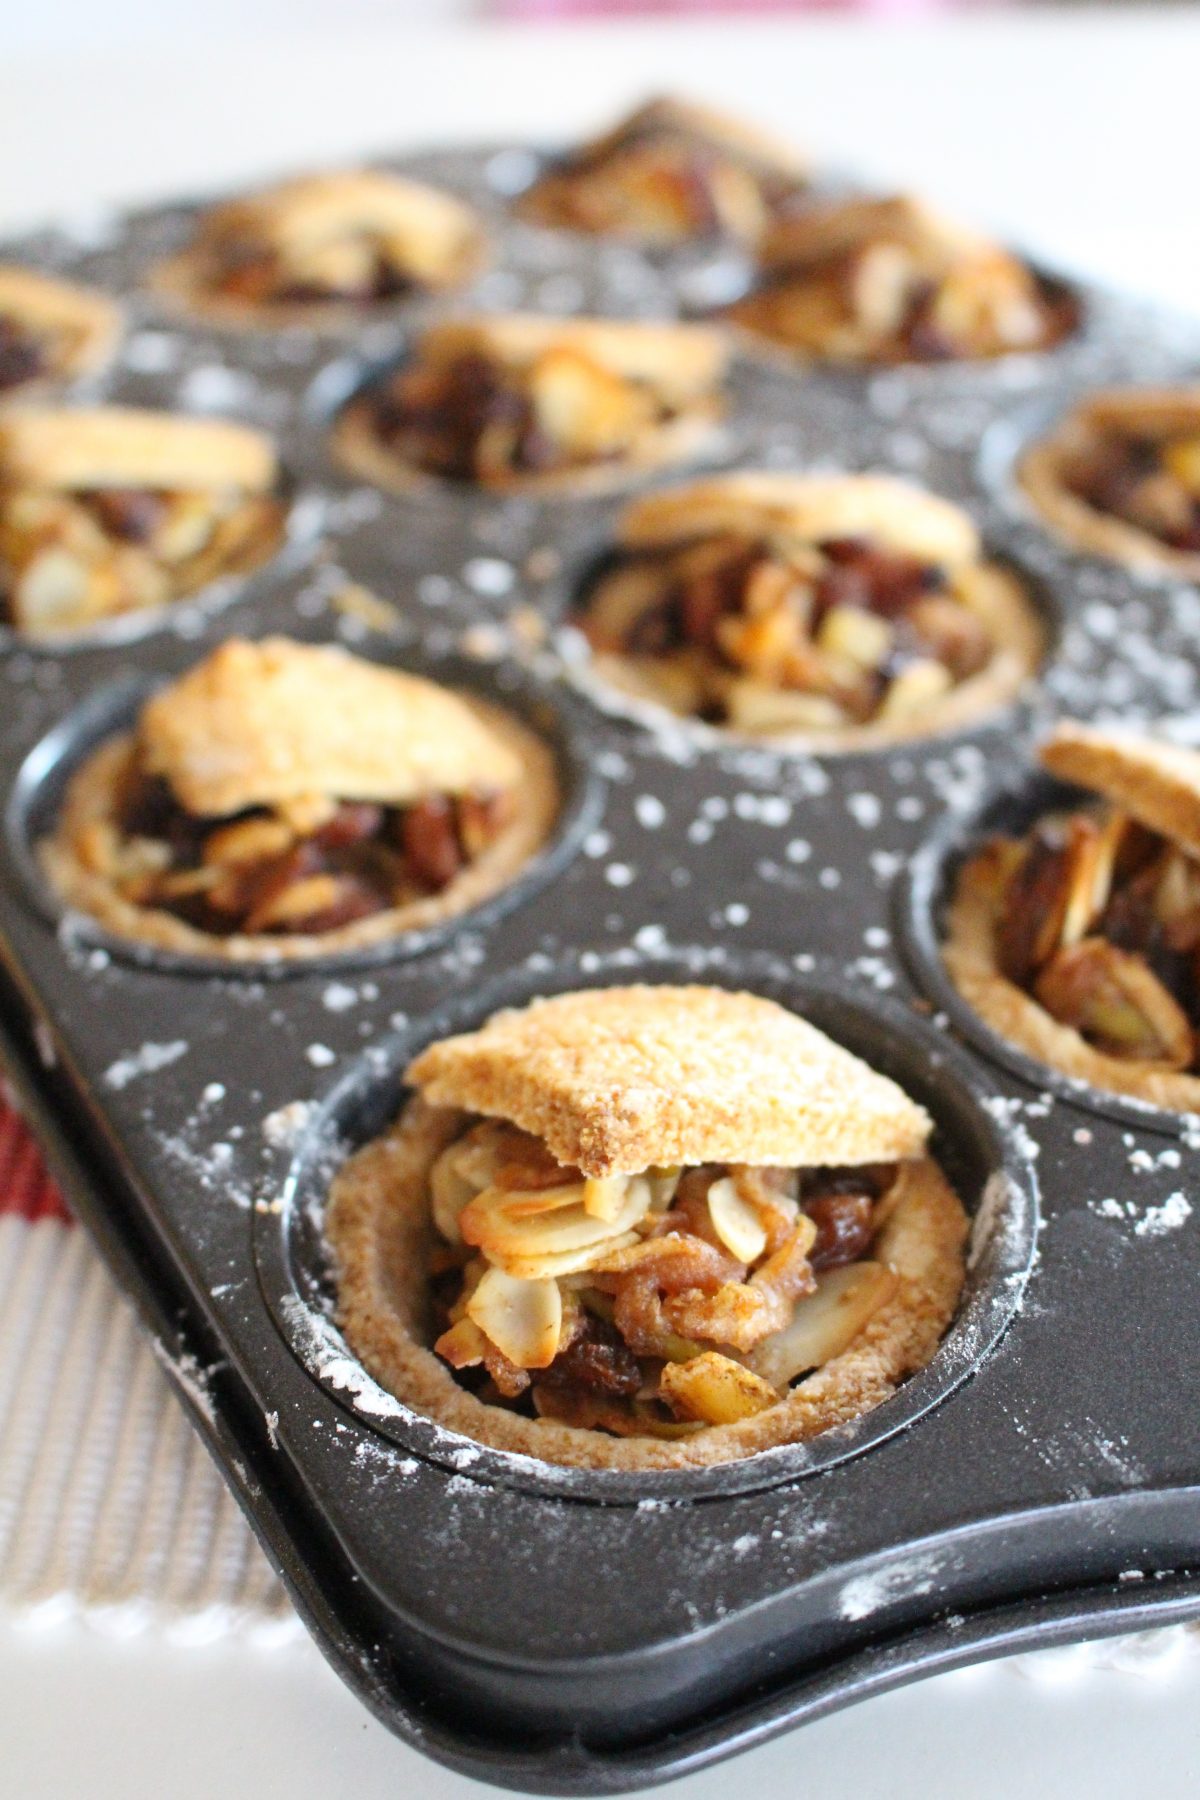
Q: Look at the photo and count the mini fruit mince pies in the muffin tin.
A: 11